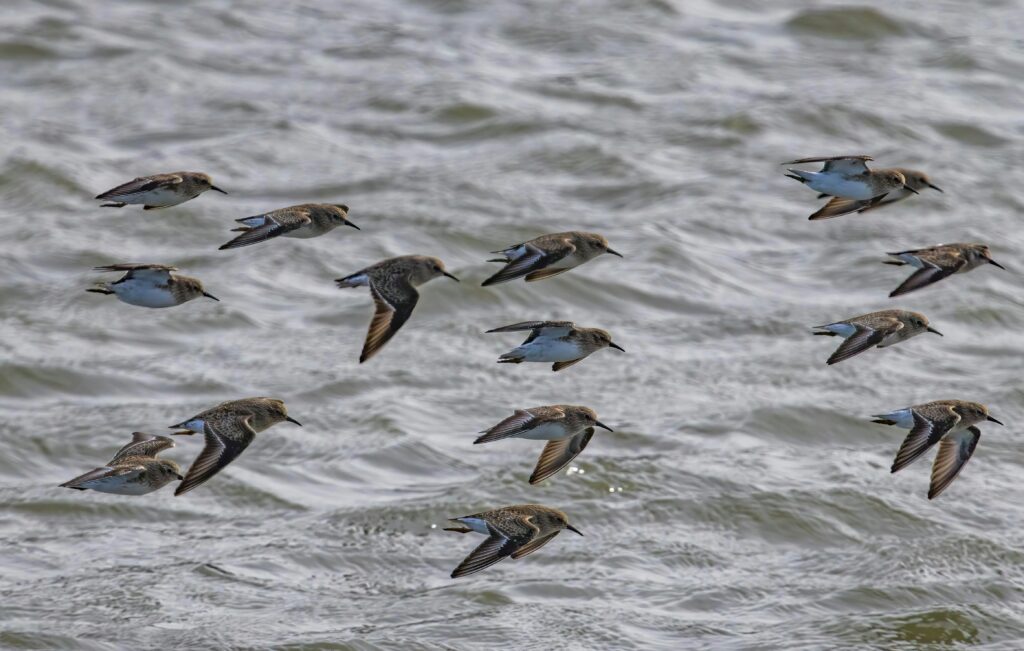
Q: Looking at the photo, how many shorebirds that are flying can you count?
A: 15